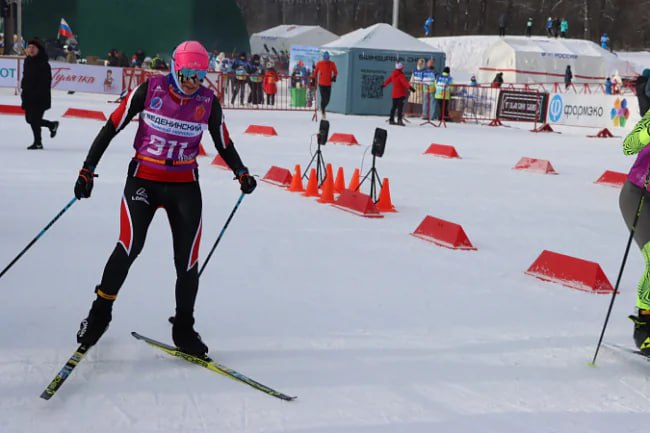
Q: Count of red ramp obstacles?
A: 13